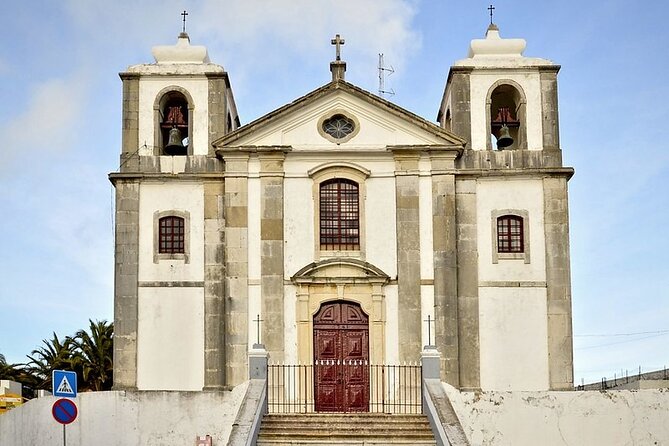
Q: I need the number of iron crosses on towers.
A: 2